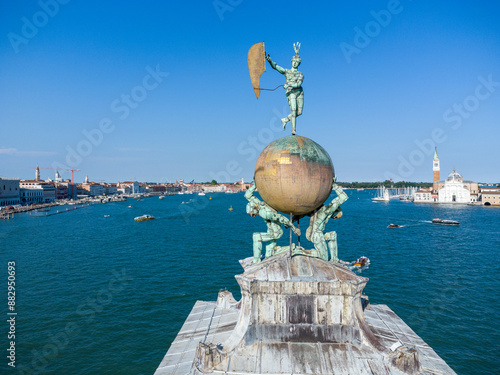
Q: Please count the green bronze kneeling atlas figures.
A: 2